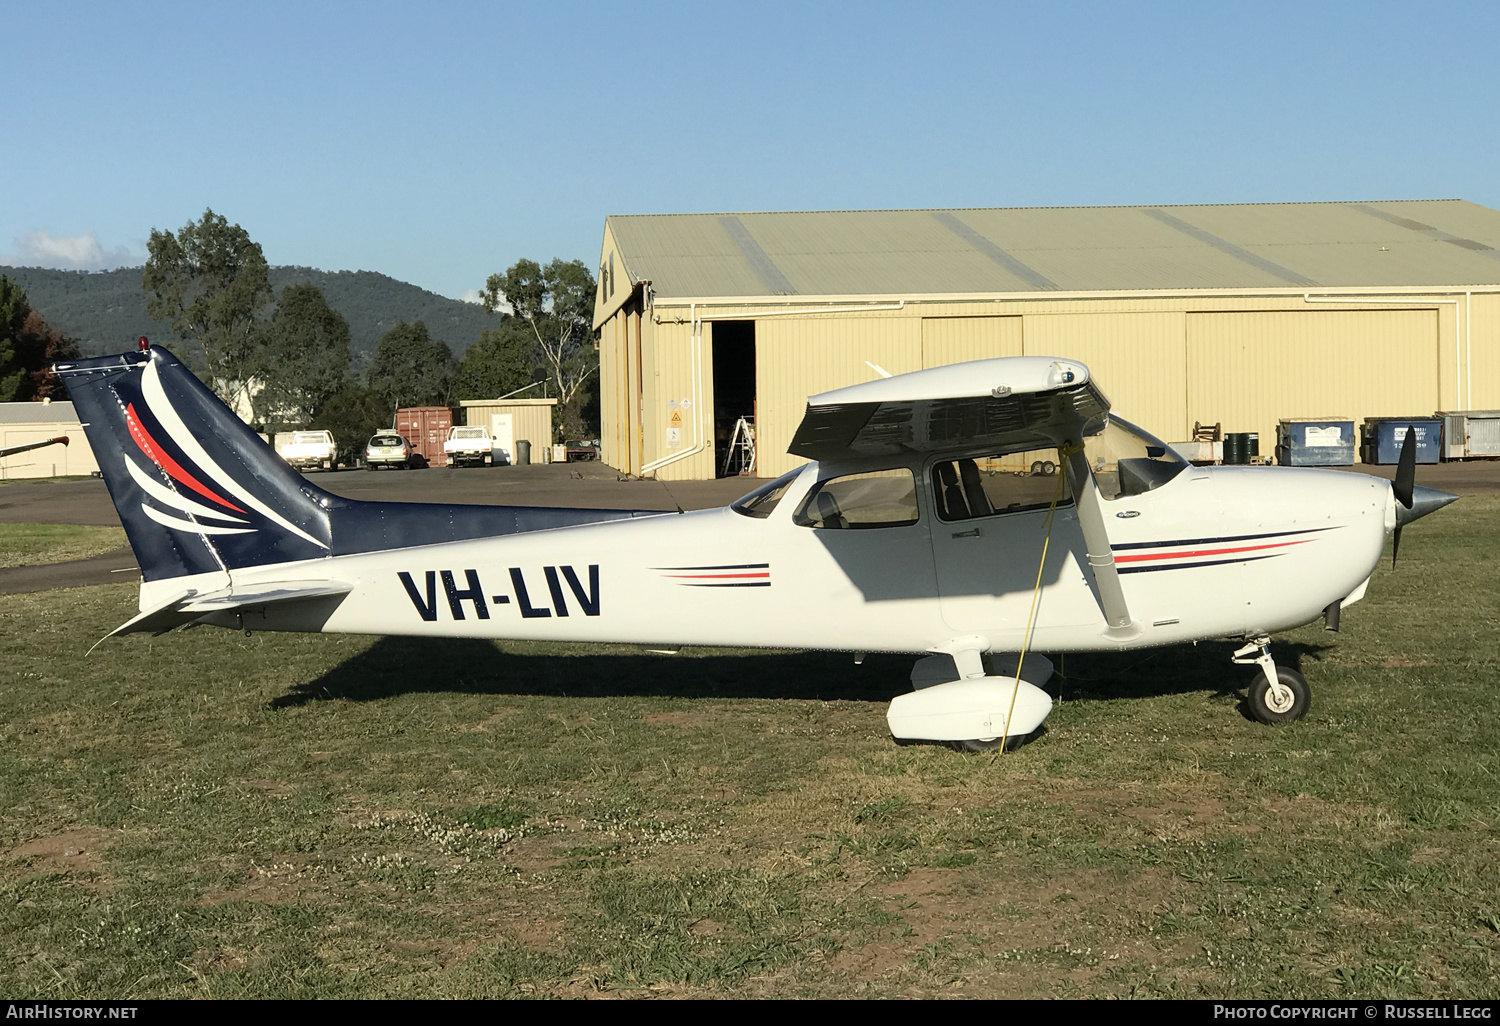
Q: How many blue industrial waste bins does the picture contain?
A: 2